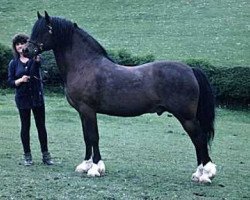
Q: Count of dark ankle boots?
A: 2